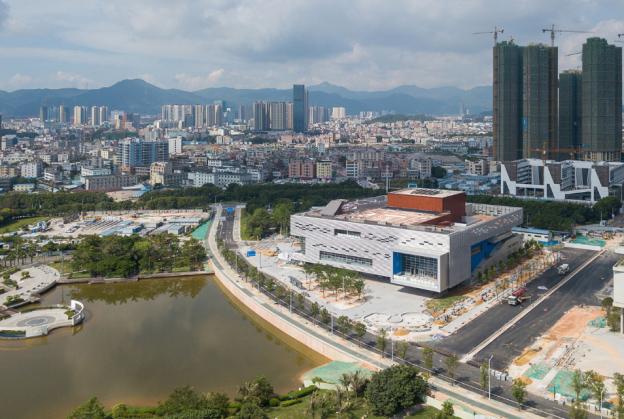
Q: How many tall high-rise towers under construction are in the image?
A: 4